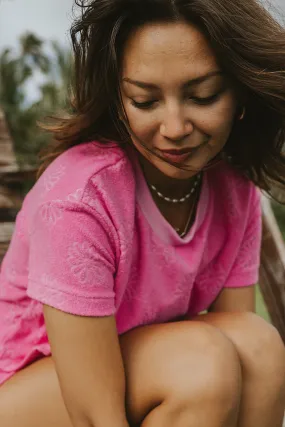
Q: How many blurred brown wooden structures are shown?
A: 2